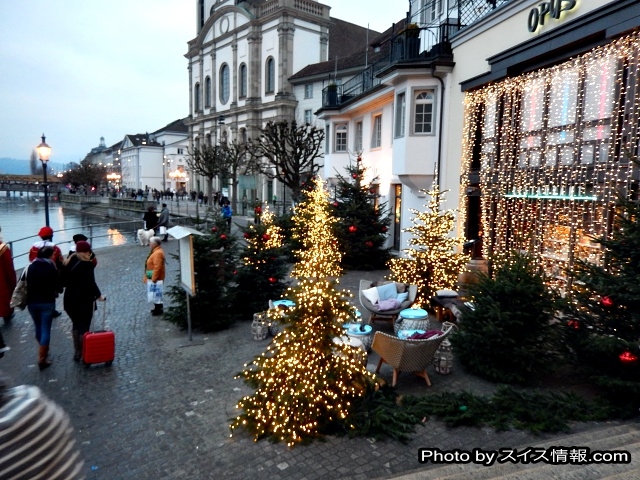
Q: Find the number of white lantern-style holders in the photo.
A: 3